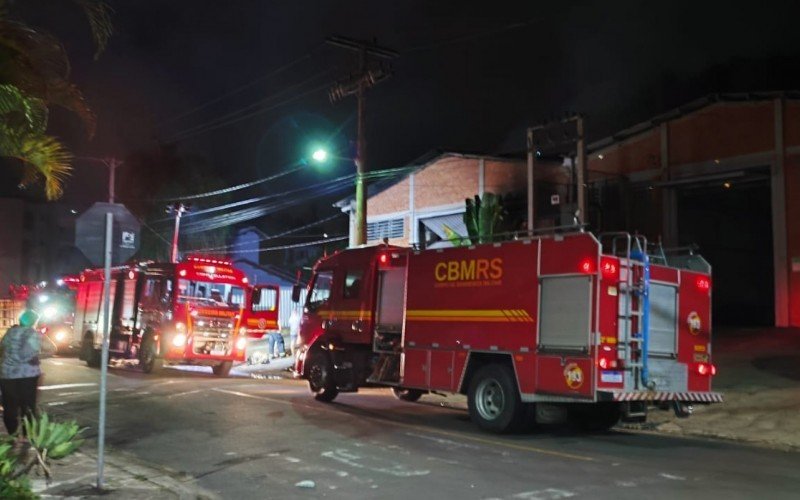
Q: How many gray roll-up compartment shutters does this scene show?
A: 3